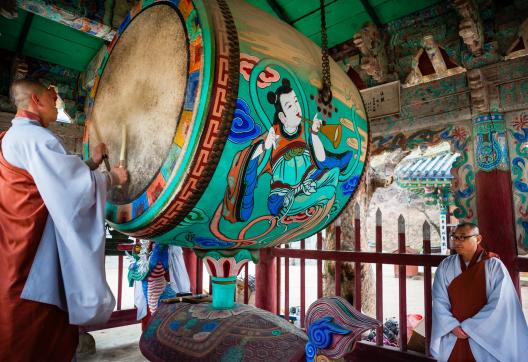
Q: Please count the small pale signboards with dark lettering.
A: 1